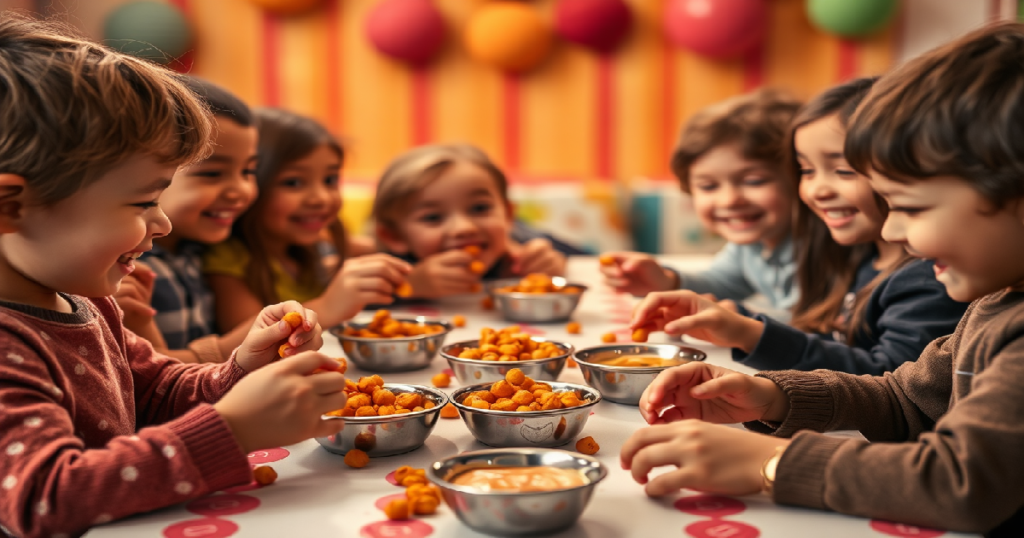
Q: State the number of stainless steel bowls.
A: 7